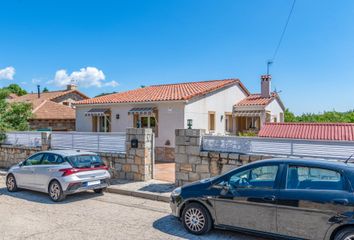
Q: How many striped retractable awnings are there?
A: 3